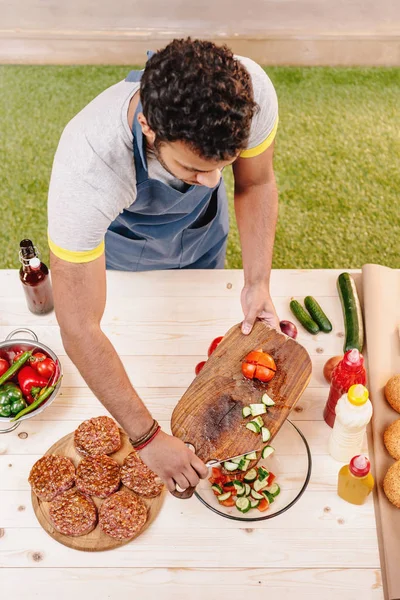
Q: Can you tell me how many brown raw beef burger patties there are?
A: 6